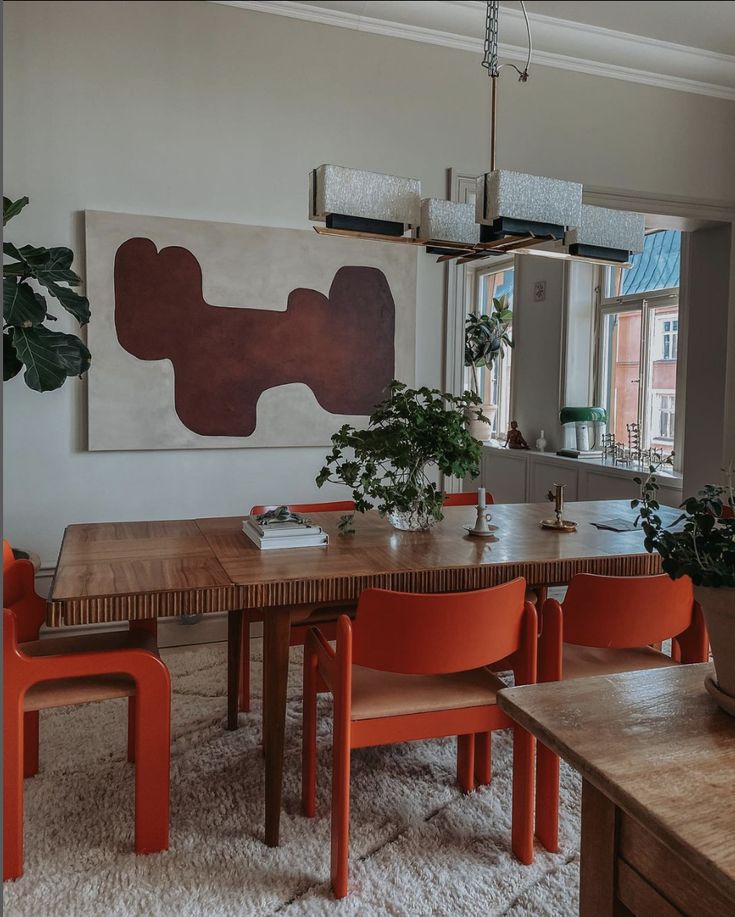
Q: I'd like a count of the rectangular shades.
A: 4